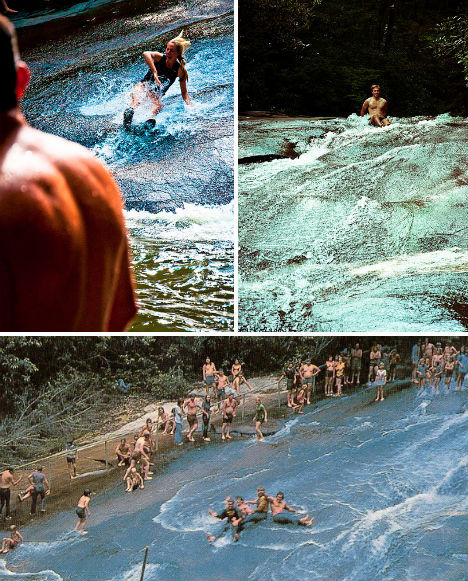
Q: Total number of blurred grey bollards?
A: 0